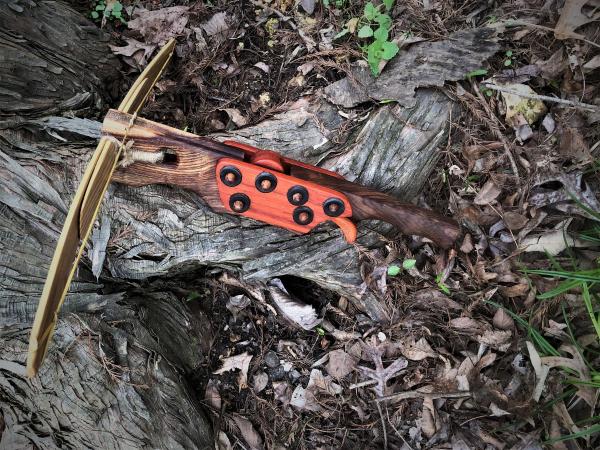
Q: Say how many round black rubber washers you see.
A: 6